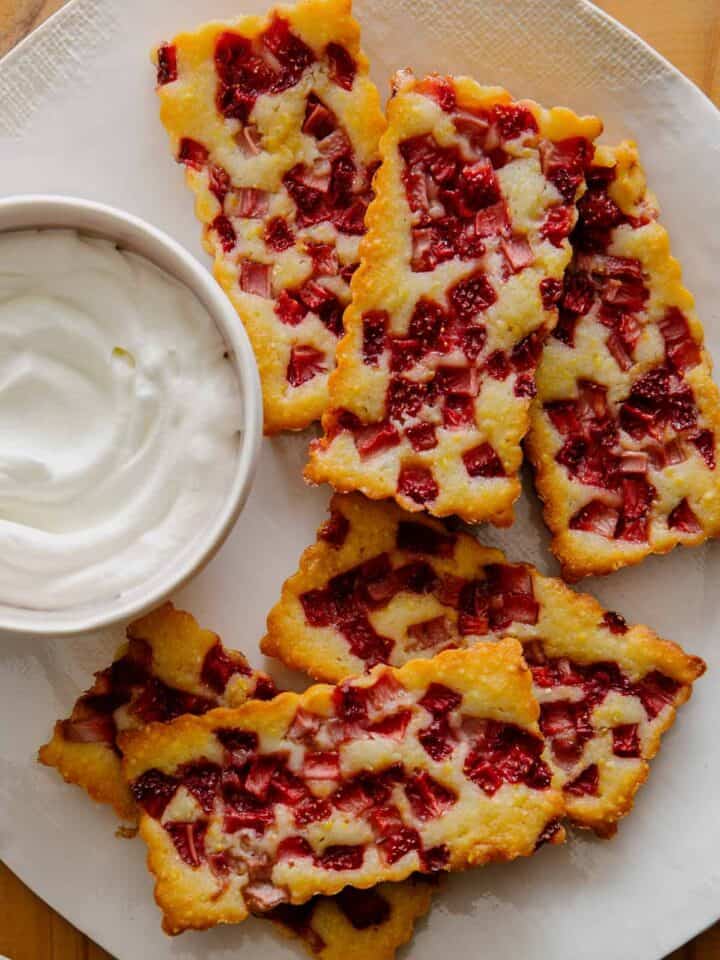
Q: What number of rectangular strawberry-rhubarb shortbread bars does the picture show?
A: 6